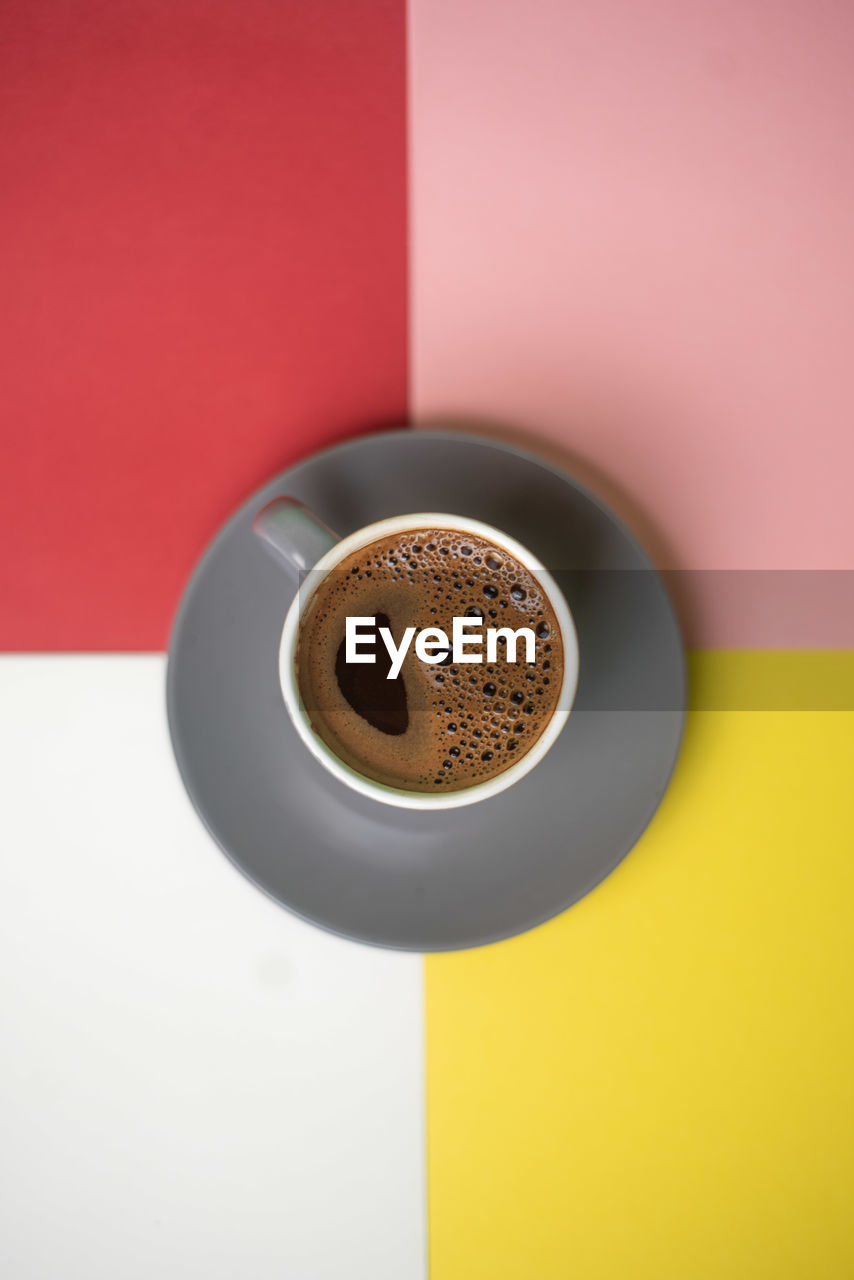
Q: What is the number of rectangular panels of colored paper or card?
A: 4